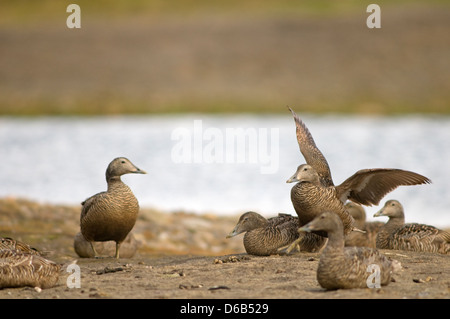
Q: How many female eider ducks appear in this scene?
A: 8